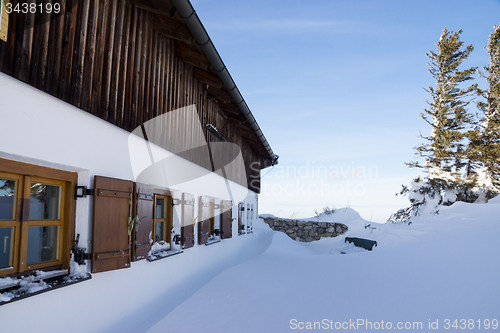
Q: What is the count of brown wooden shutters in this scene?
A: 5